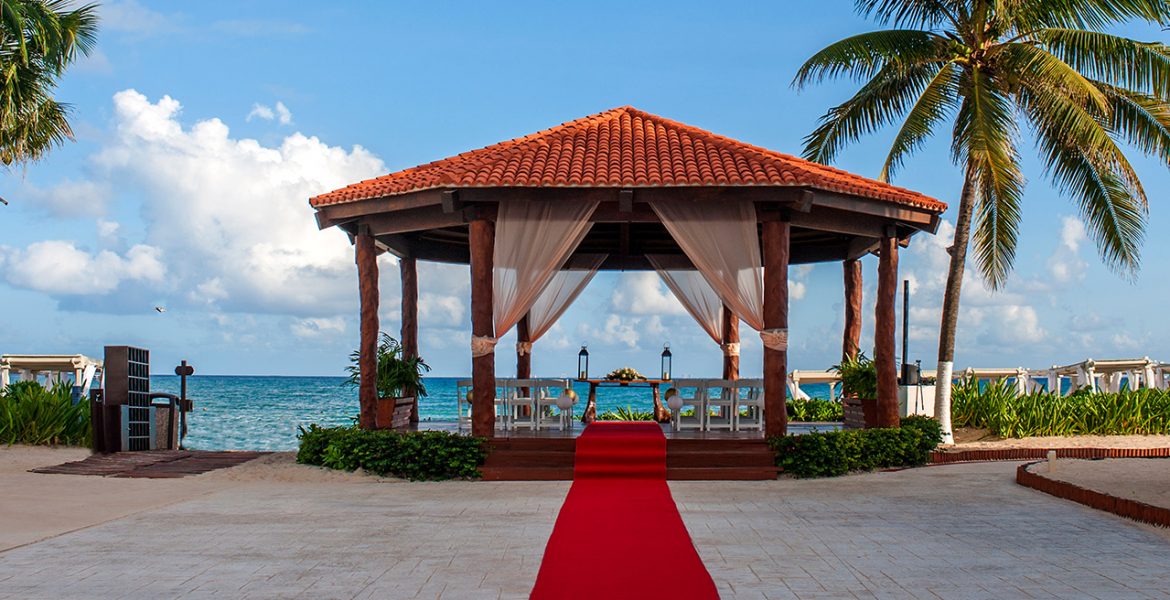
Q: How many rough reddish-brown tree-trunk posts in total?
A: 8